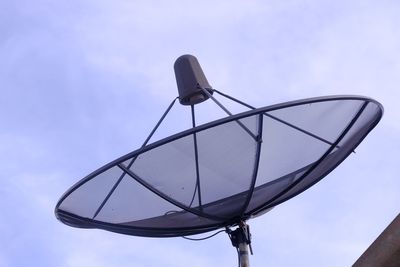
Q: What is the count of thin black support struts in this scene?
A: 4